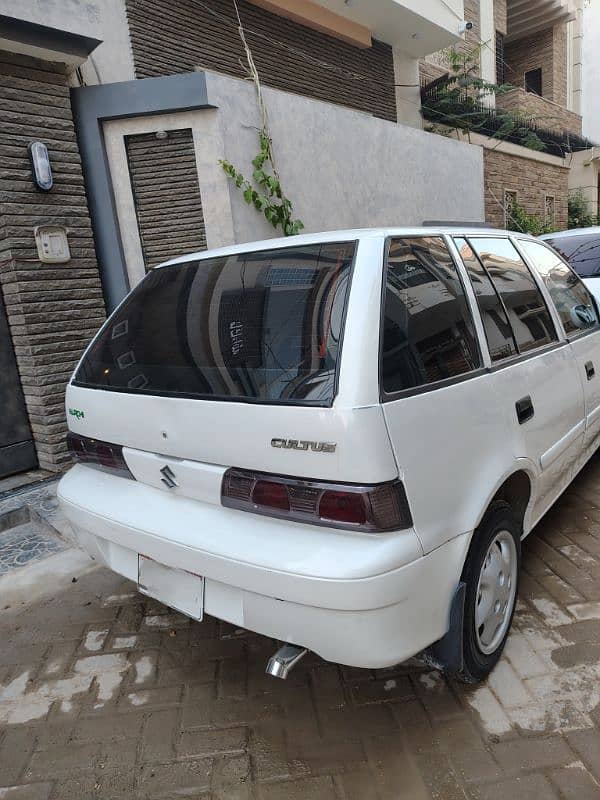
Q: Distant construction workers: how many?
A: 0